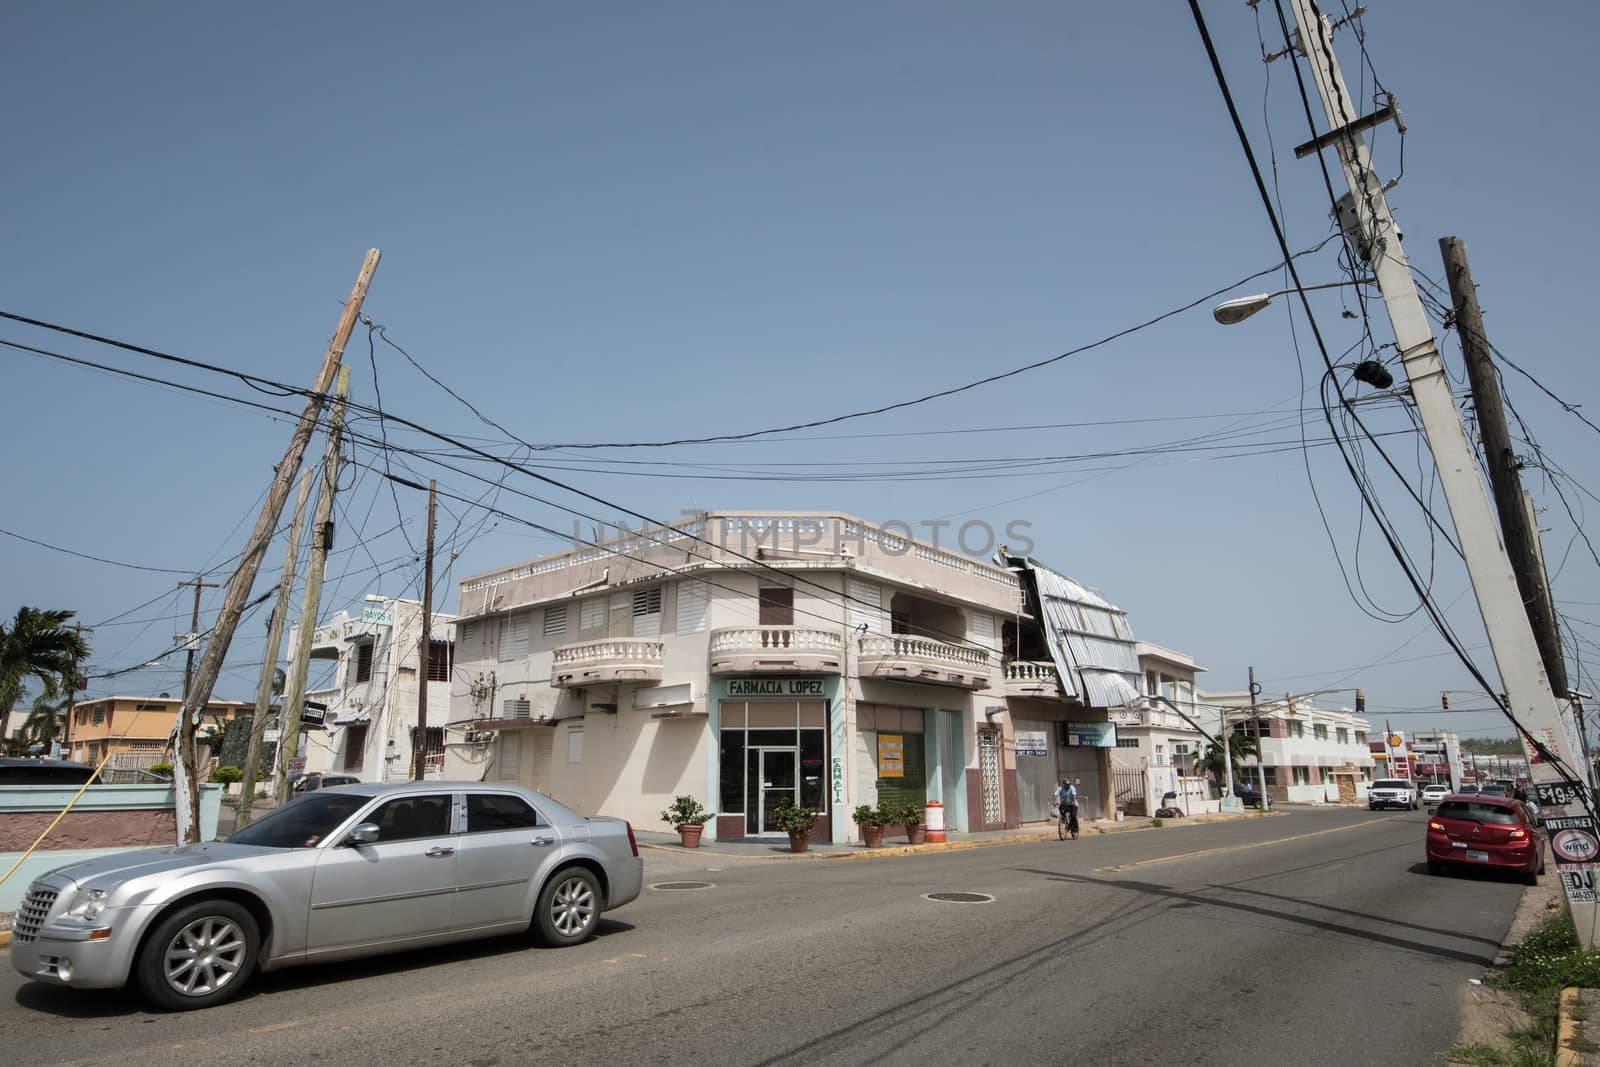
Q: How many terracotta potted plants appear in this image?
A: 4